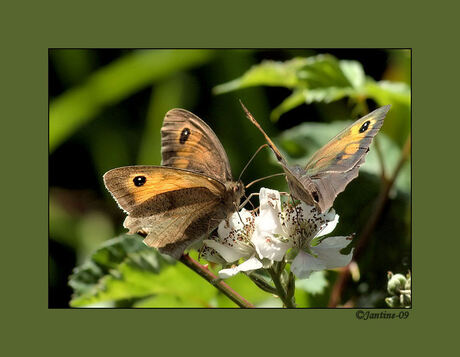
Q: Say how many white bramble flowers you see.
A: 2